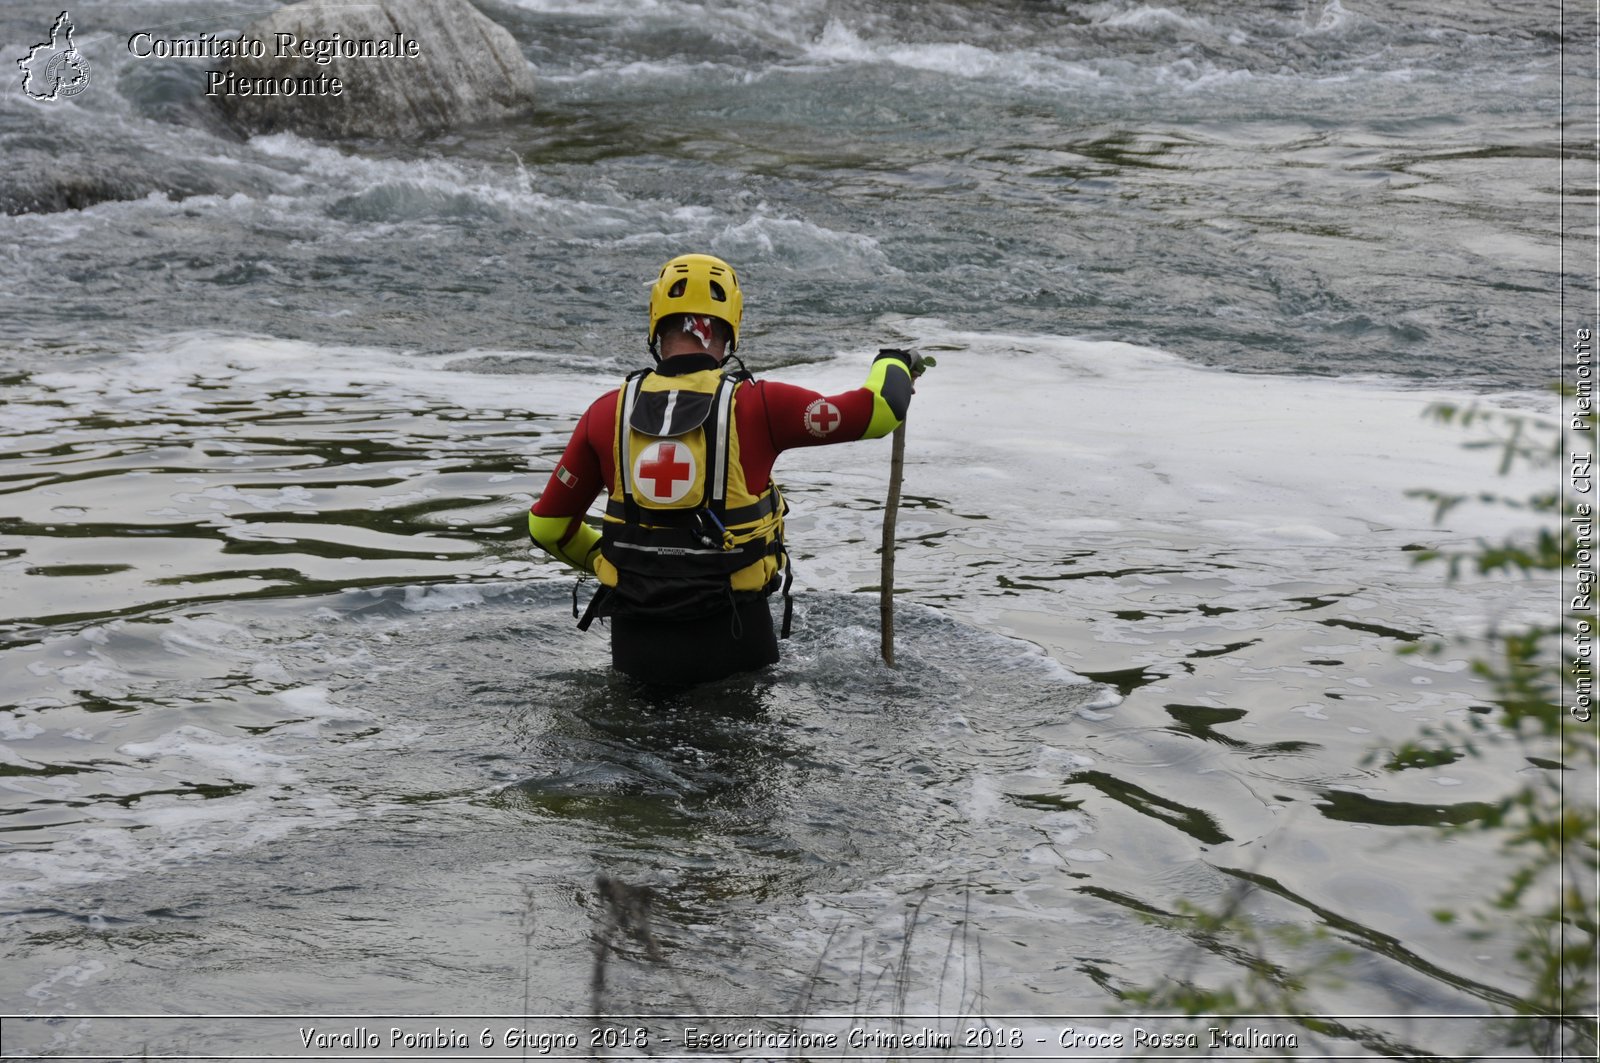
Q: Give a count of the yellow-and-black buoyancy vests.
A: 1